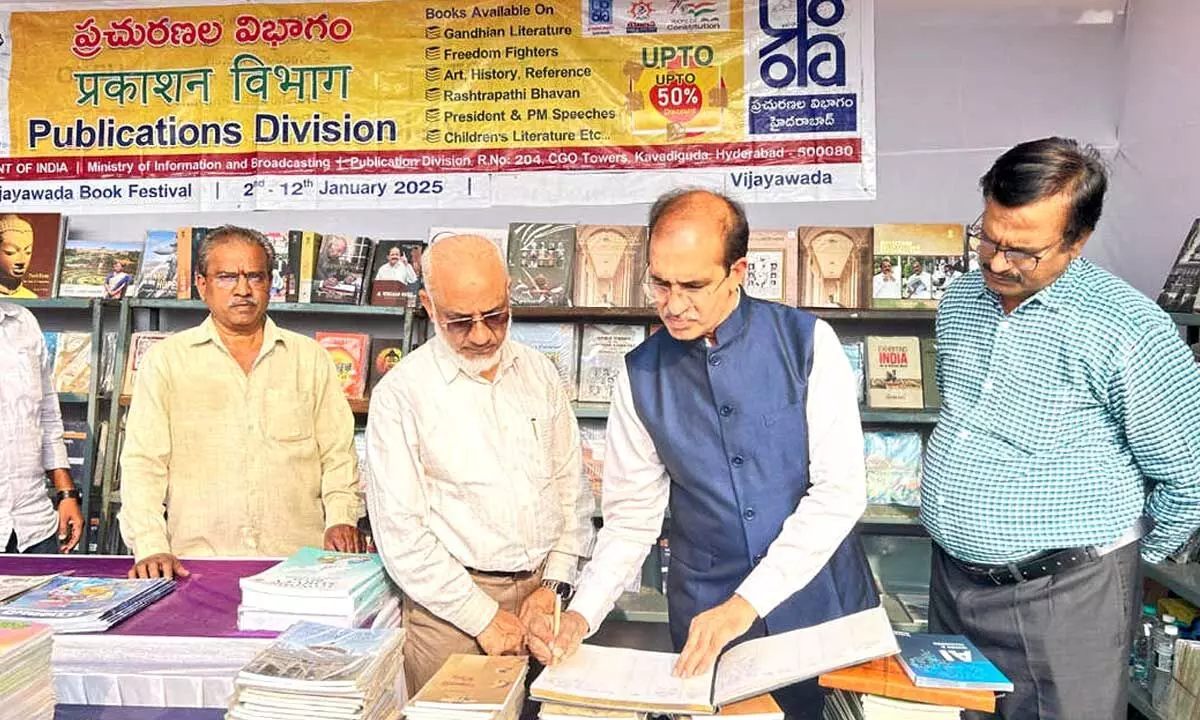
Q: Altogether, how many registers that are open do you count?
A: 1